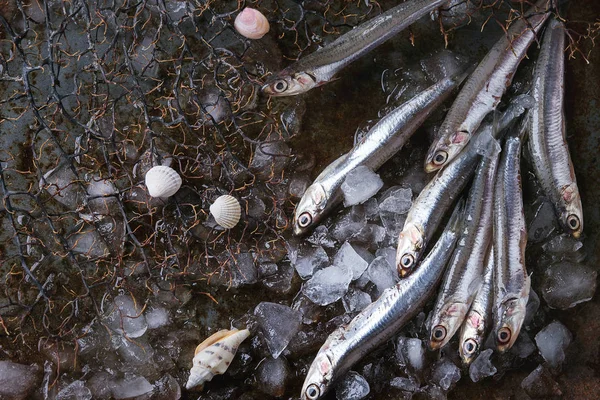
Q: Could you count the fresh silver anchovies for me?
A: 9